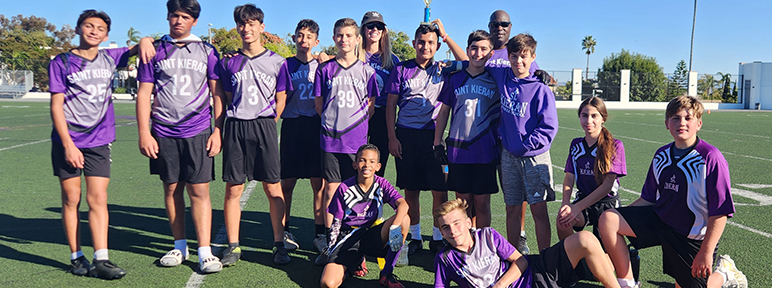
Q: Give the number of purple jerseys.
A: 11